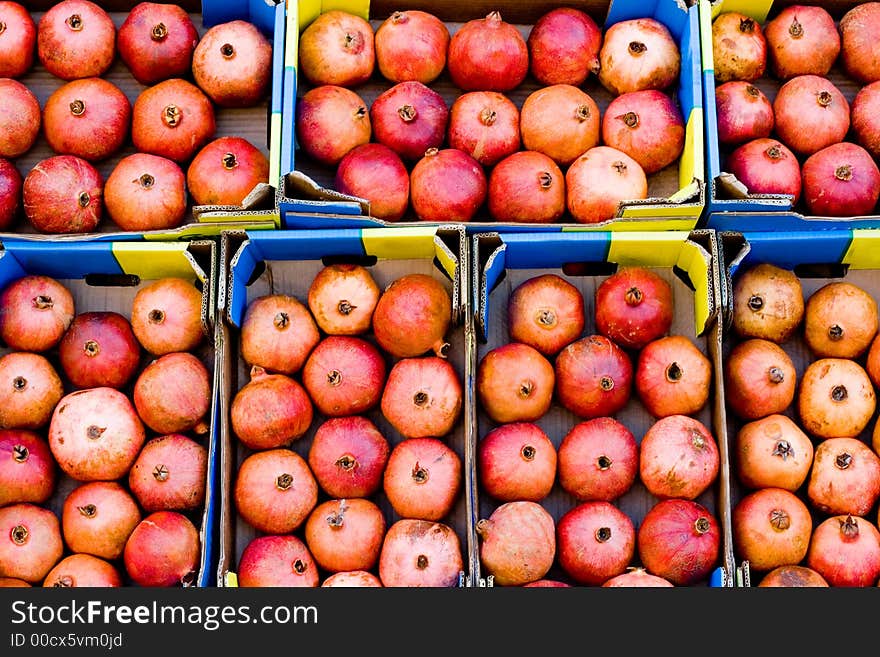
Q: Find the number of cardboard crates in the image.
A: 7